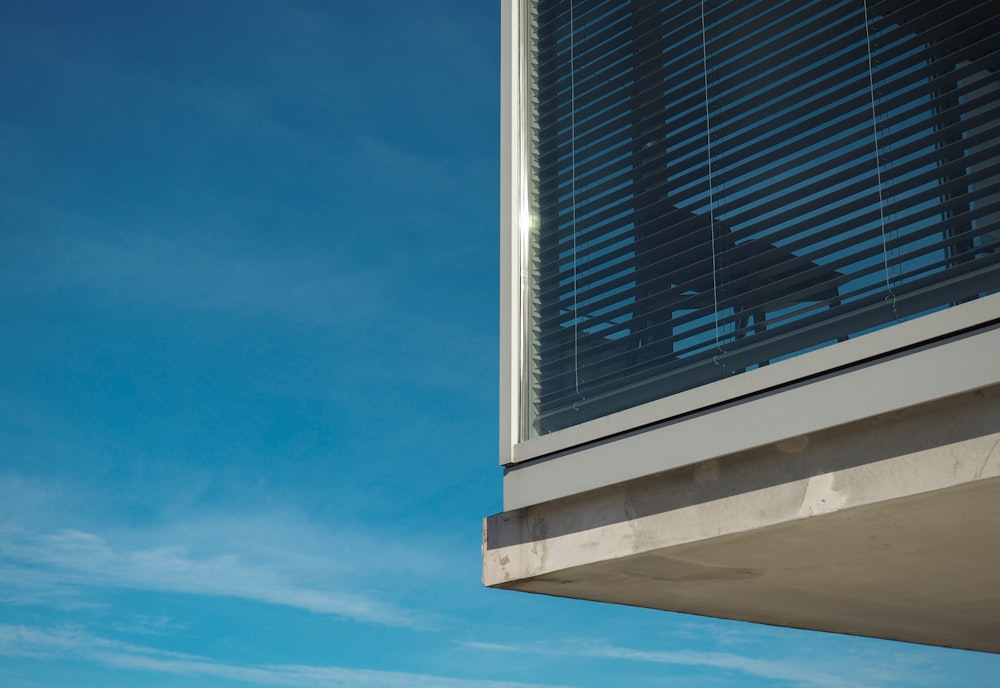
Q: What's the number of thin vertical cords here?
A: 3